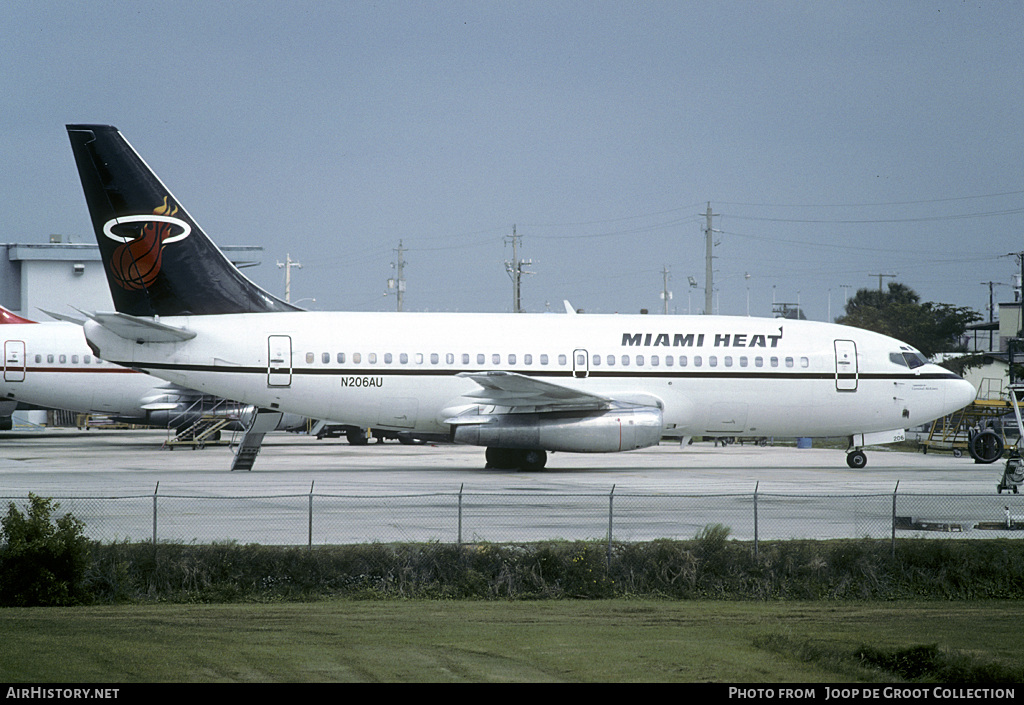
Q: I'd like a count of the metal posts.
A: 6